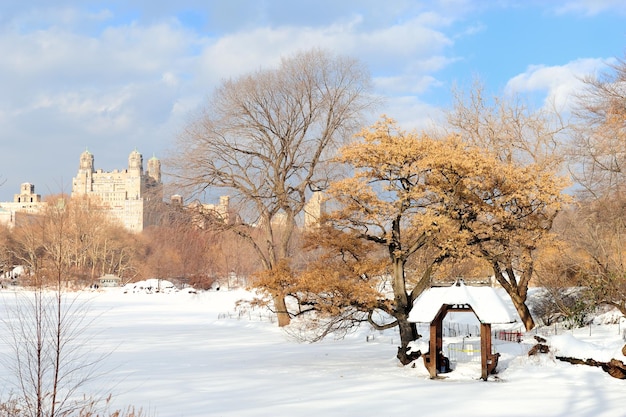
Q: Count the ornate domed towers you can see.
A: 3